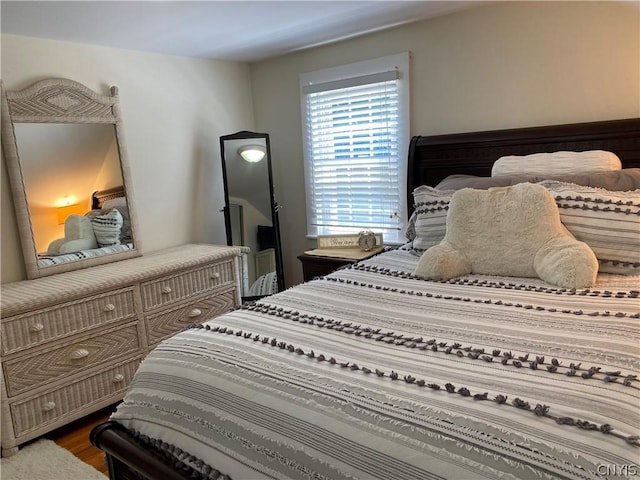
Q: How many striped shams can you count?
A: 2